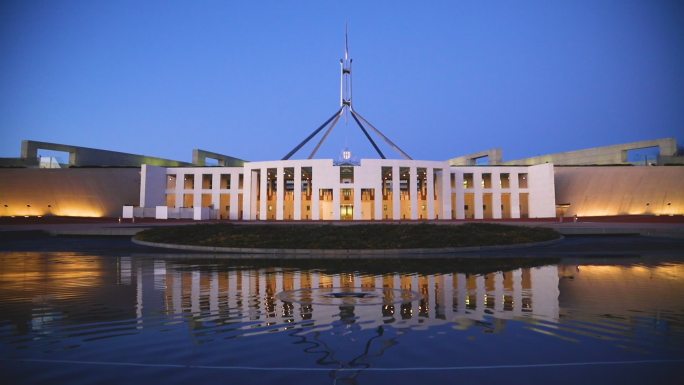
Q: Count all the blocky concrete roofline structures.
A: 4